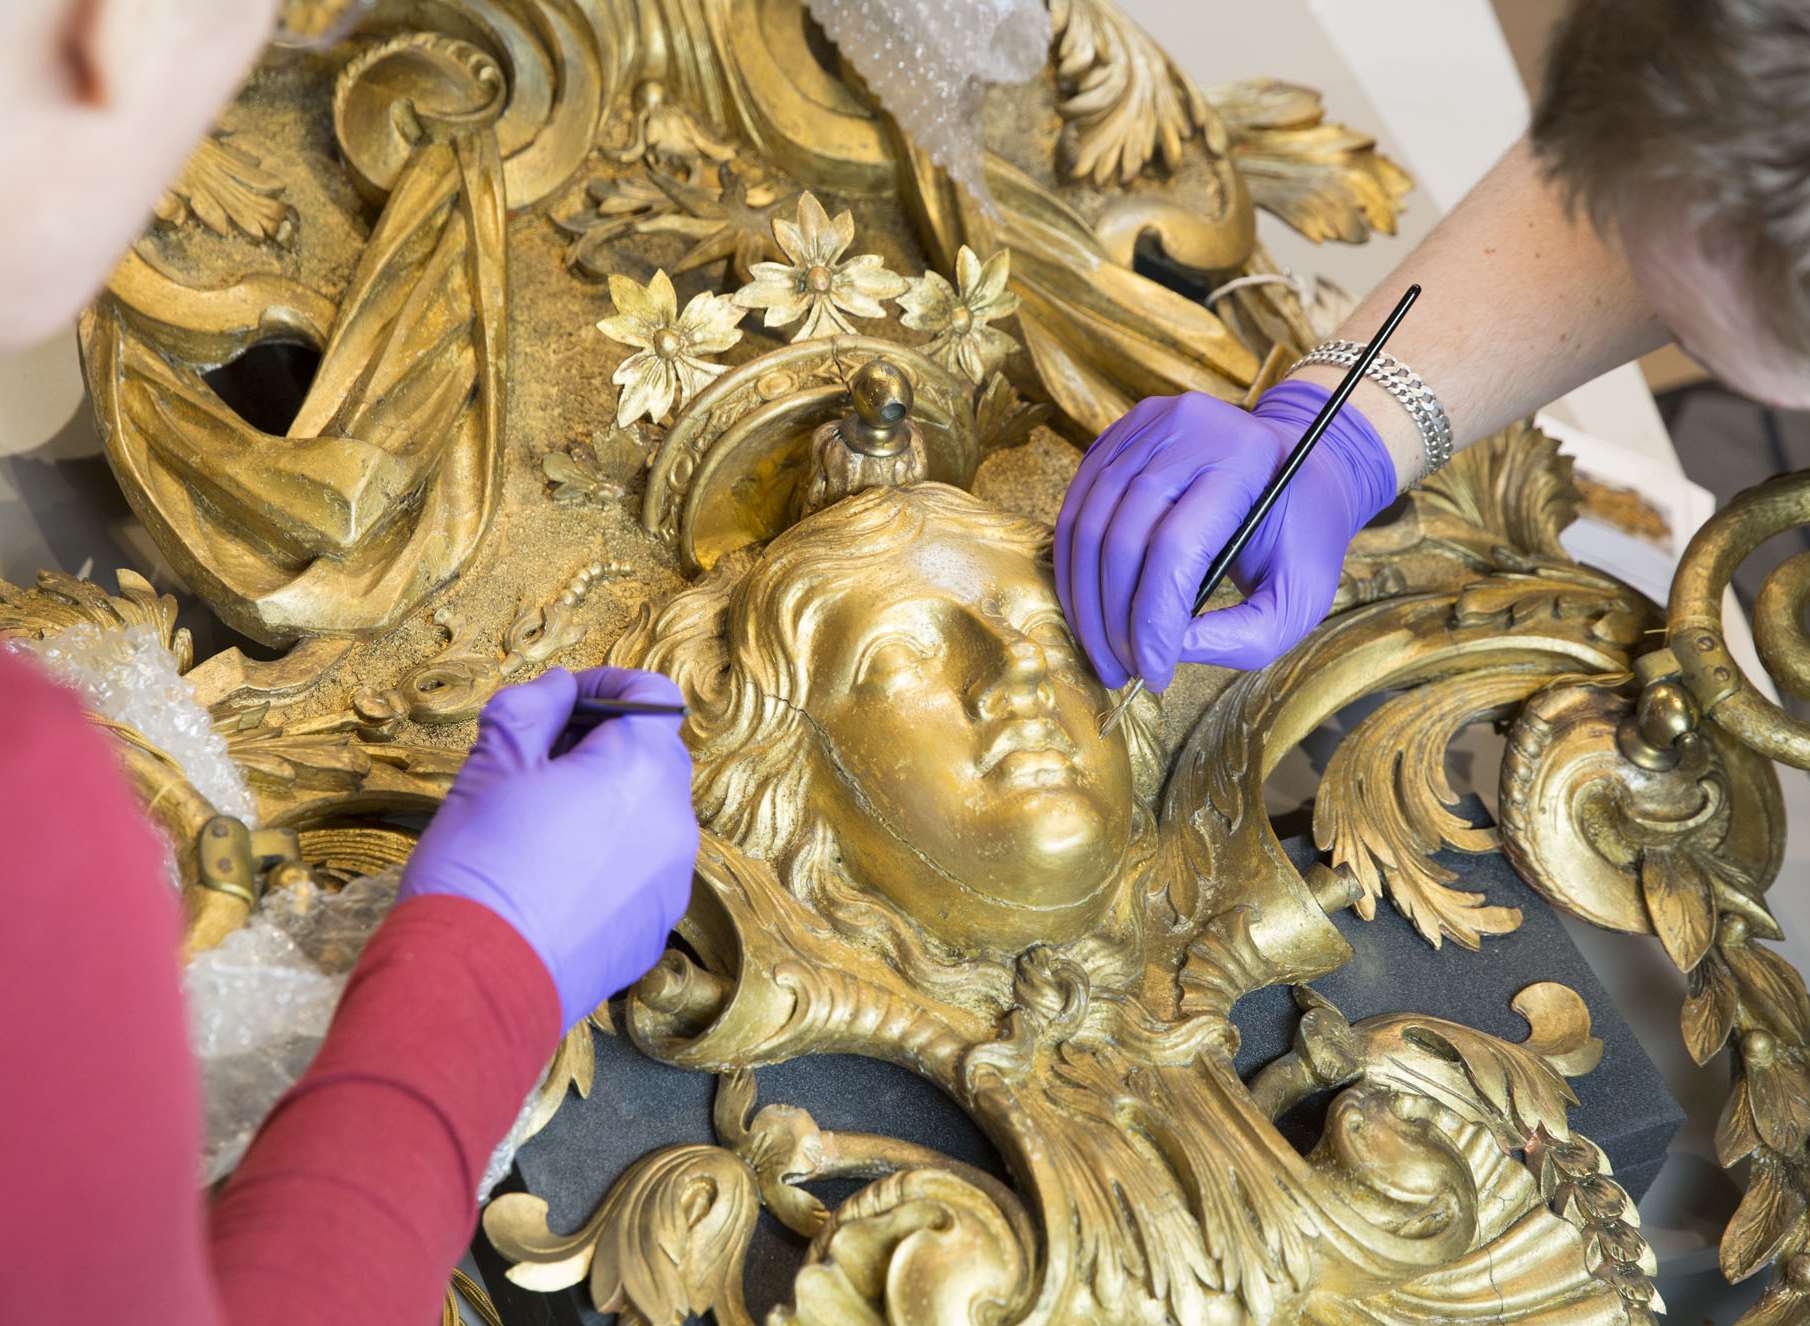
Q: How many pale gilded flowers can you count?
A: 3